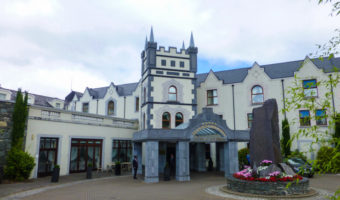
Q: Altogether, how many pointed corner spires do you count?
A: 4